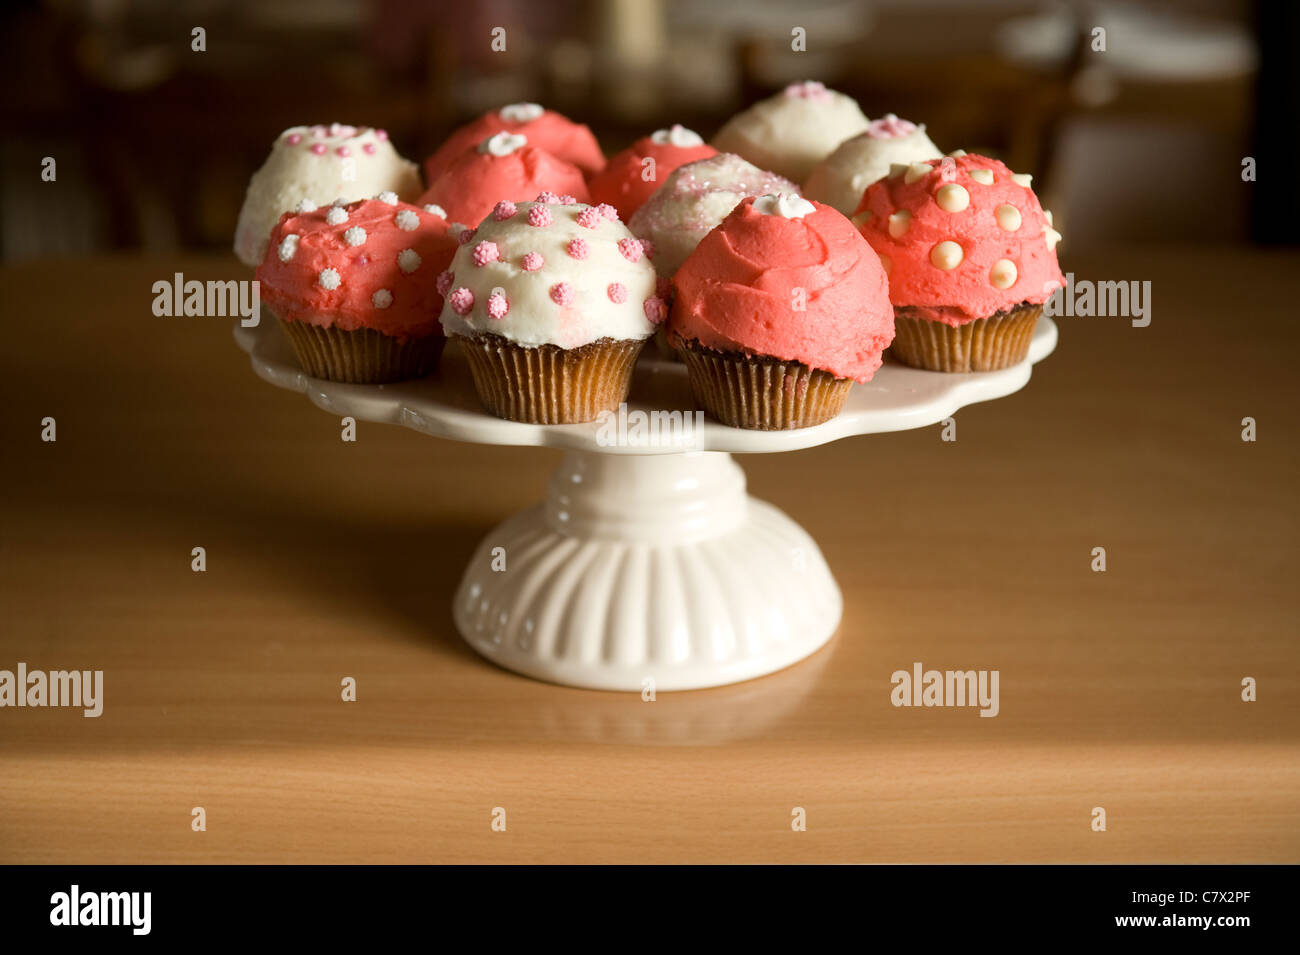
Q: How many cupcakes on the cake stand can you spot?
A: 11